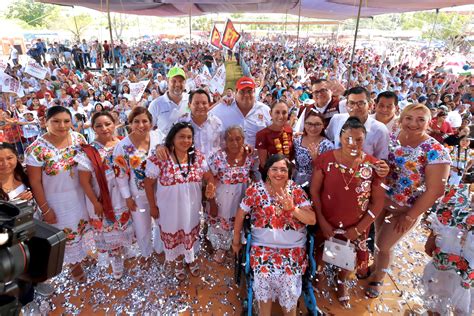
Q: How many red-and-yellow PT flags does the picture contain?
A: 2